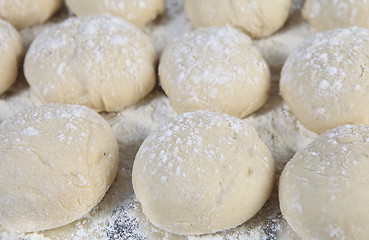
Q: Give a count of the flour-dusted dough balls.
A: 11